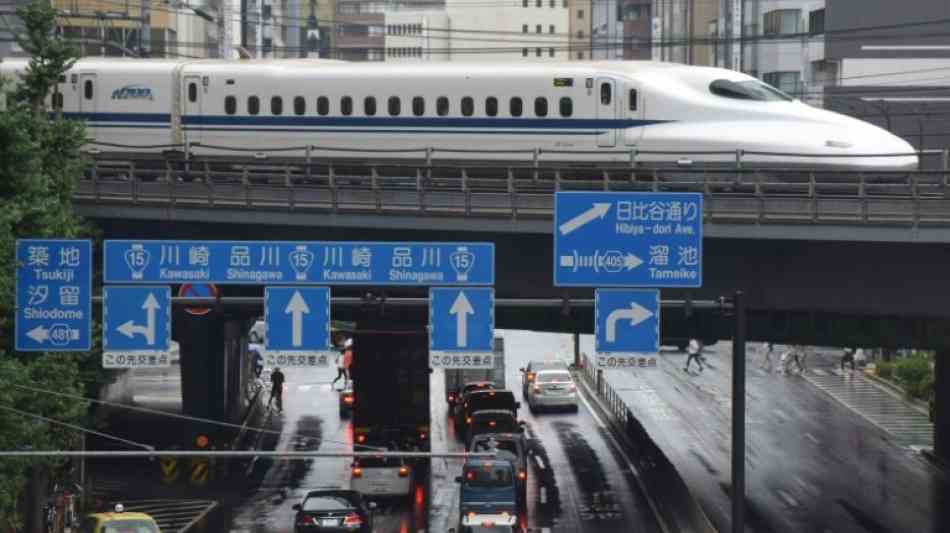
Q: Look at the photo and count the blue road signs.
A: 7